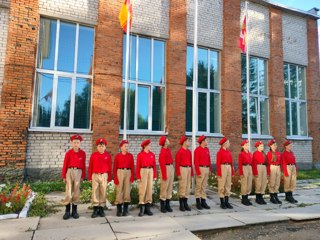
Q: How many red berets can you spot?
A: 12